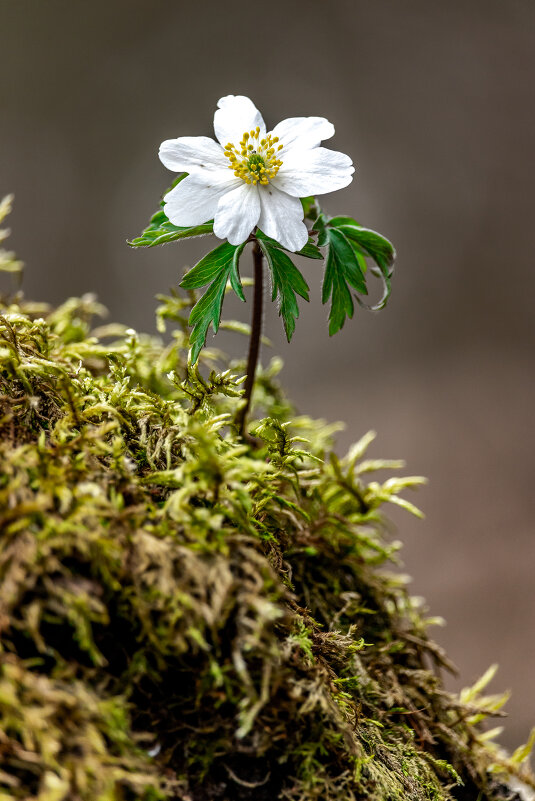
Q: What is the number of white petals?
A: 7